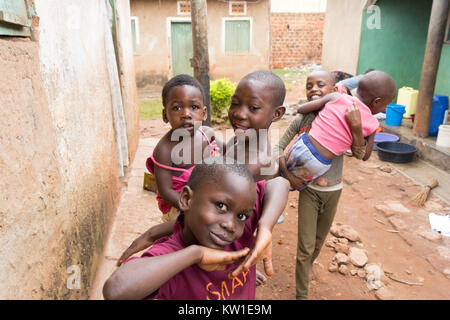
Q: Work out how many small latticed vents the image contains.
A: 2